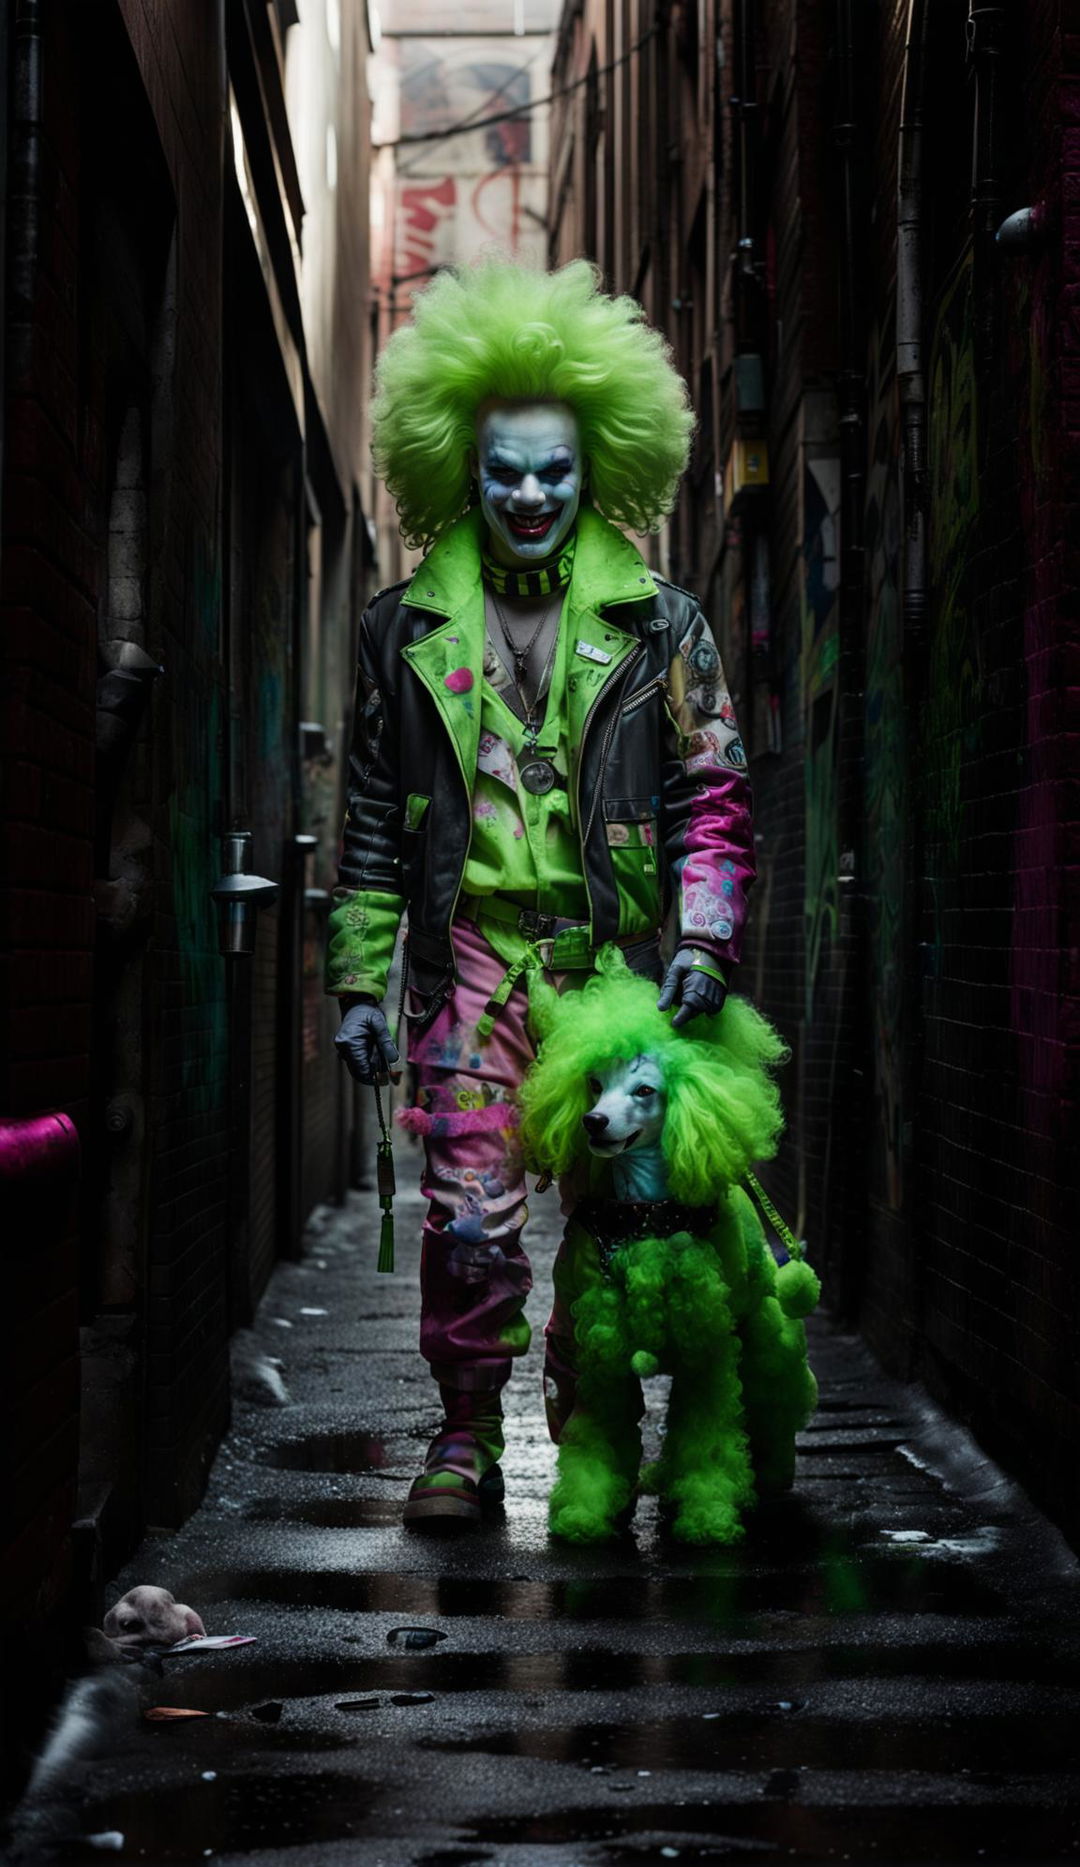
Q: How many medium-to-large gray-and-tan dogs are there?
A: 0